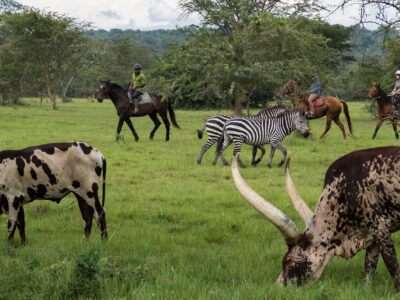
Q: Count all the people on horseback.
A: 3